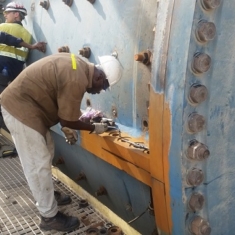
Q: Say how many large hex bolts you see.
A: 9